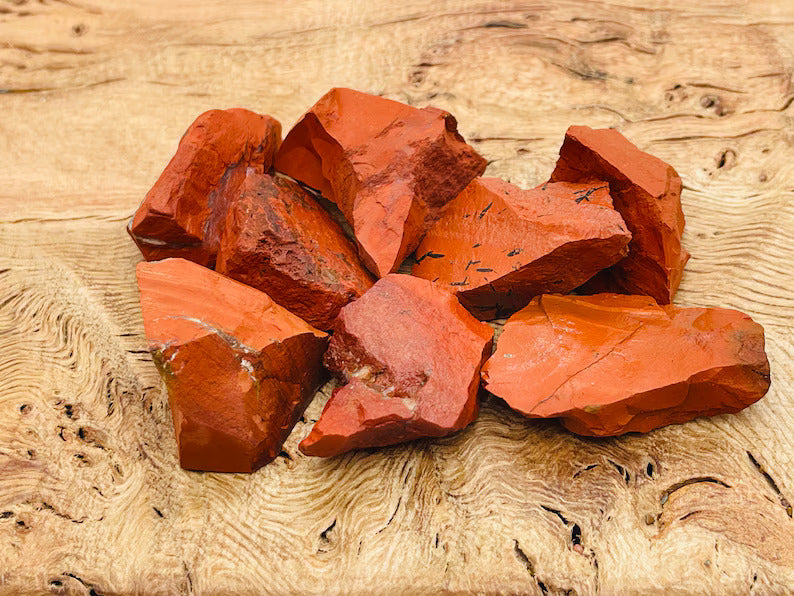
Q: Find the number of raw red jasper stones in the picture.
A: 8